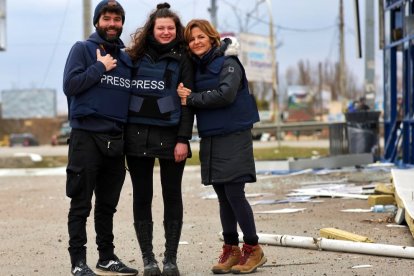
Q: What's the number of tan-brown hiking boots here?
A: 2